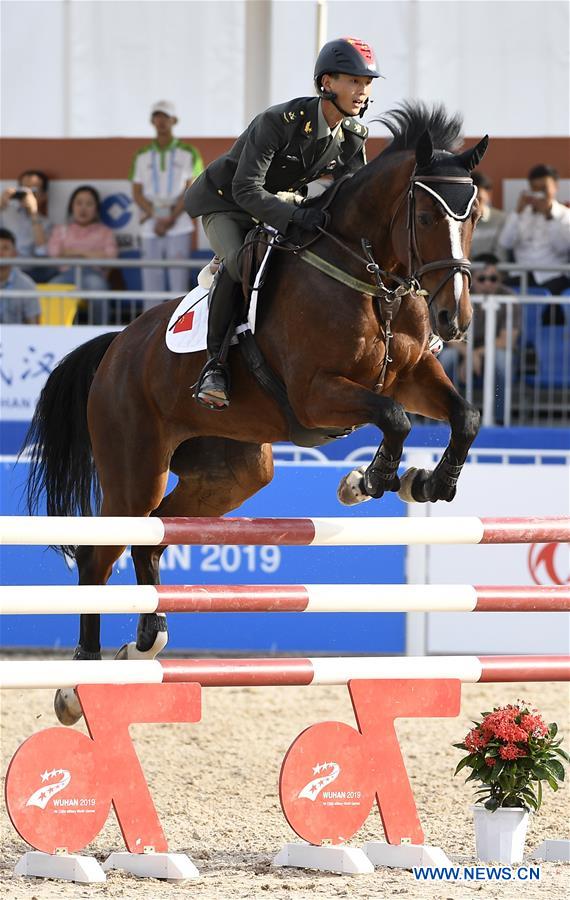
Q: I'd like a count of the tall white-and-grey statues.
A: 0